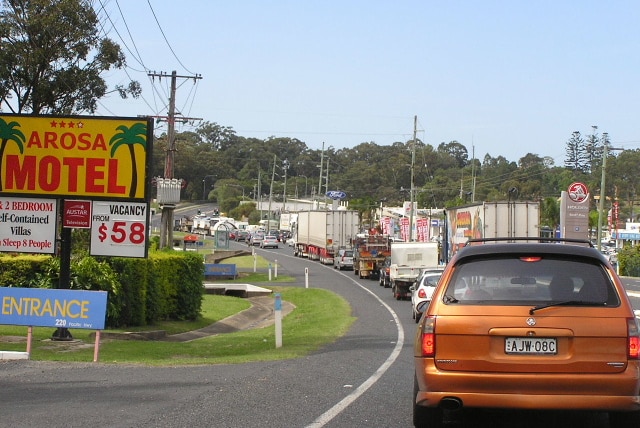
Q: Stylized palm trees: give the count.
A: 2